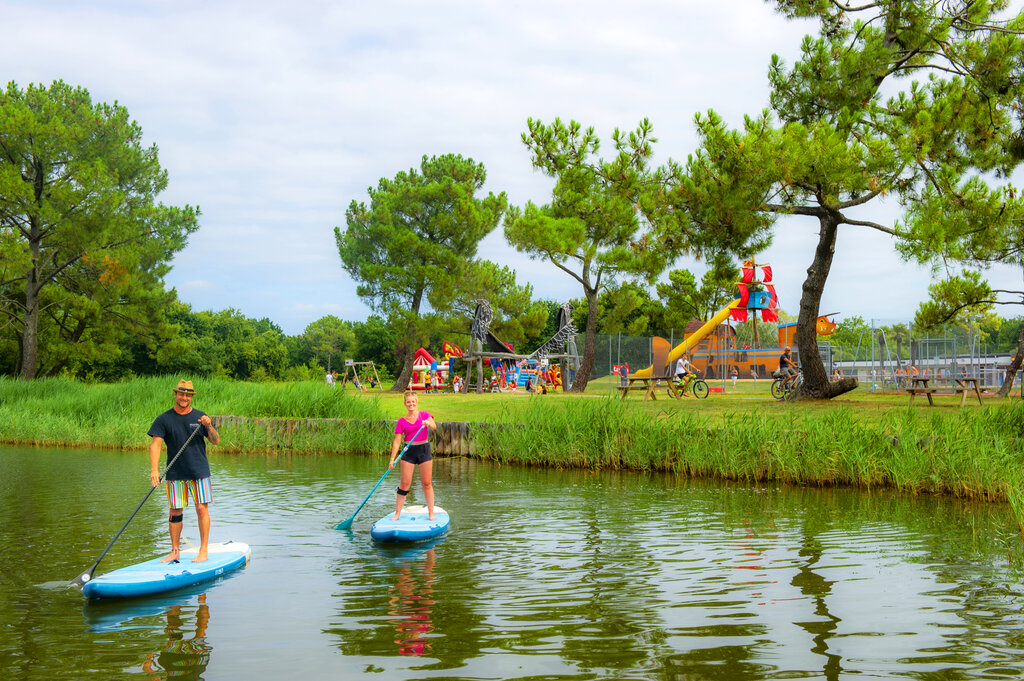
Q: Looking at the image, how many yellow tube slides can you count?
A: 1